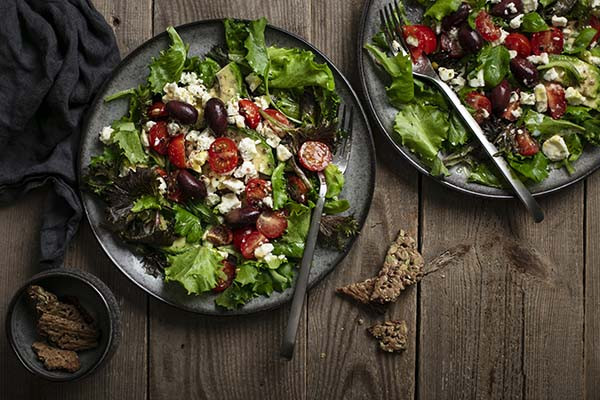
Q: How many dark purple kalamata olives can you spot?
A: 9